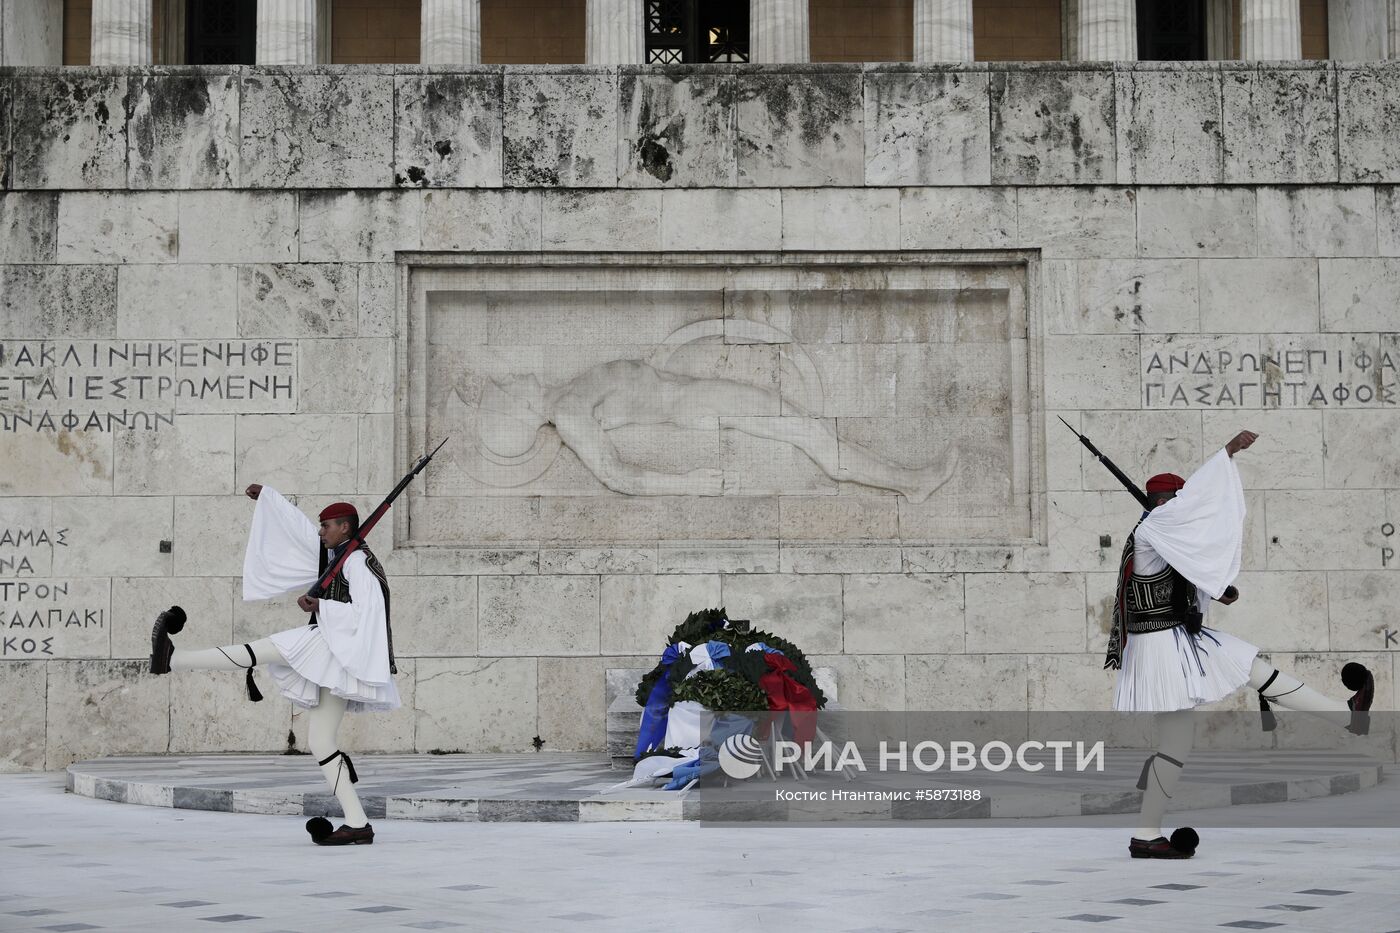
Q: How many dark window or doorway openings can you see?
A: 3